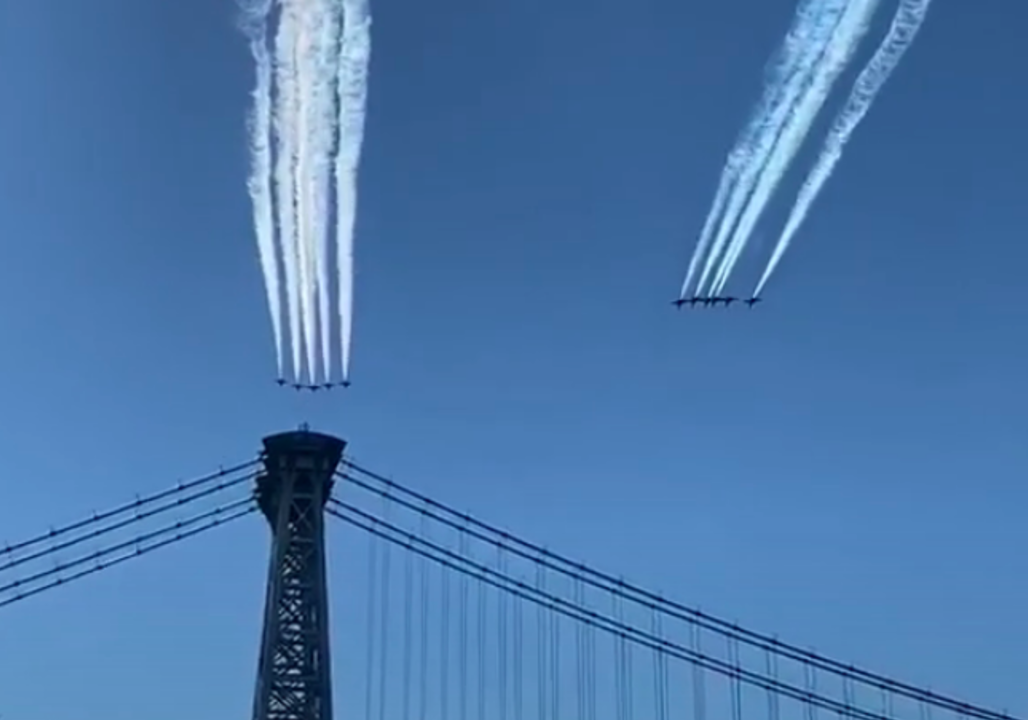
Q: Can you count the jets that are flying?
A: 11